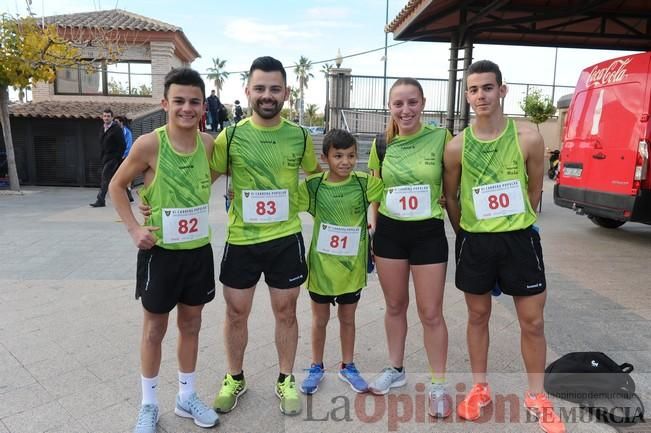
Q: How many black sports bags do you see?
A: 1